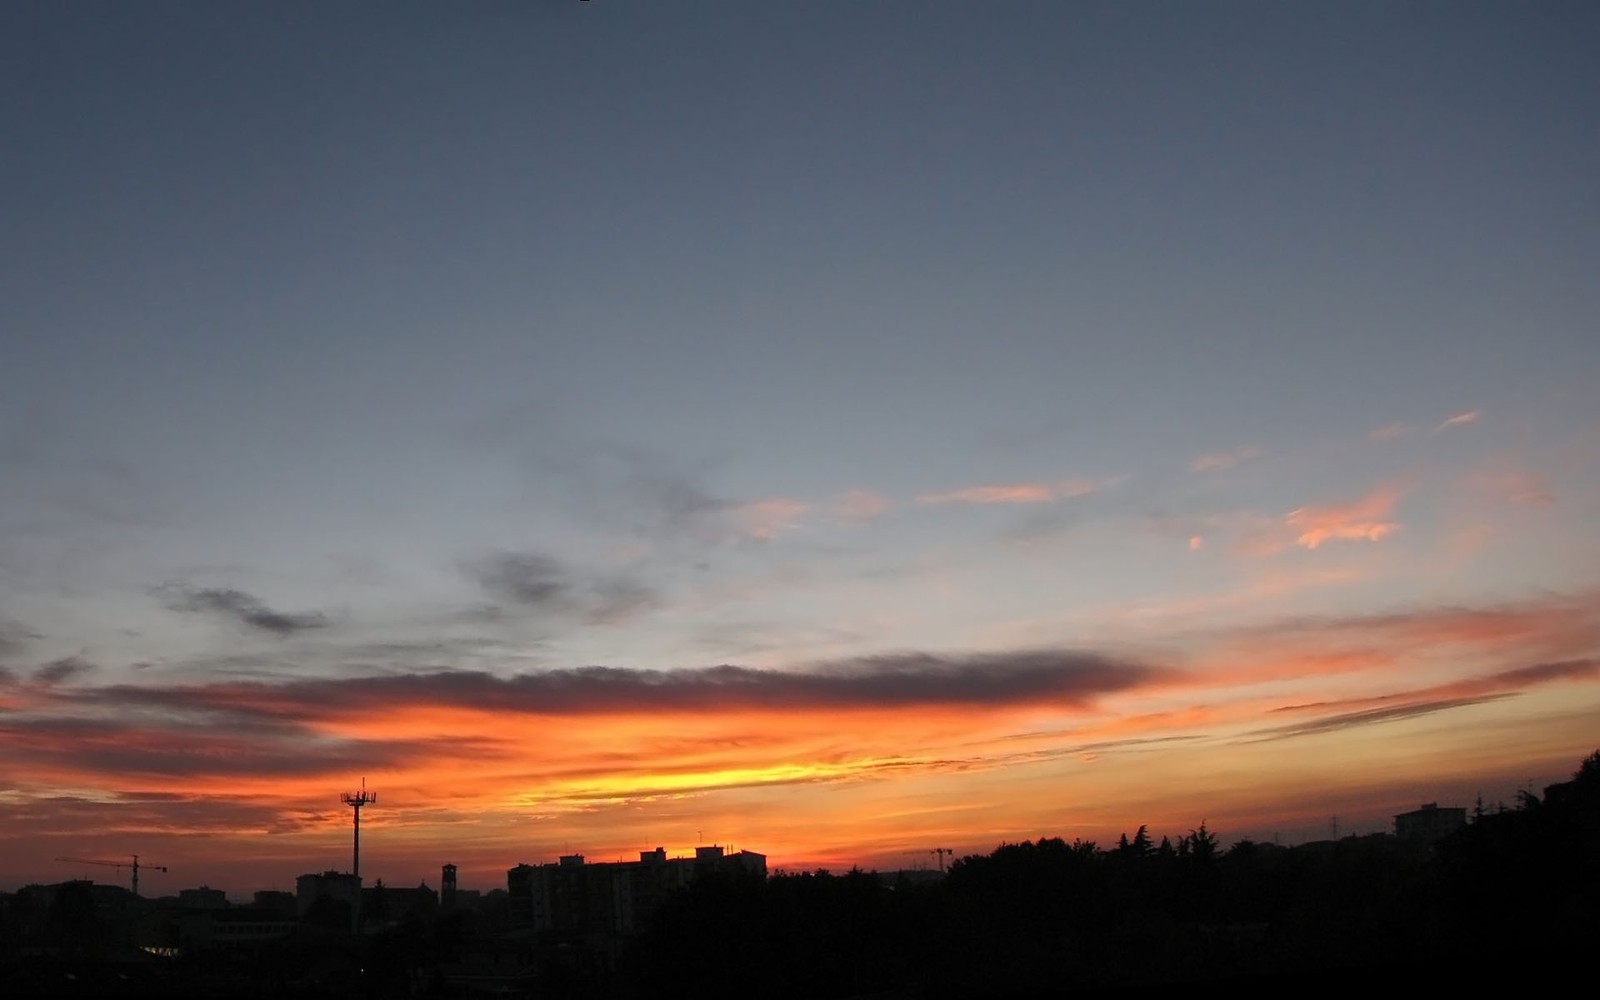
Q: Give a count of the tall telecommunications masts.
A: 1